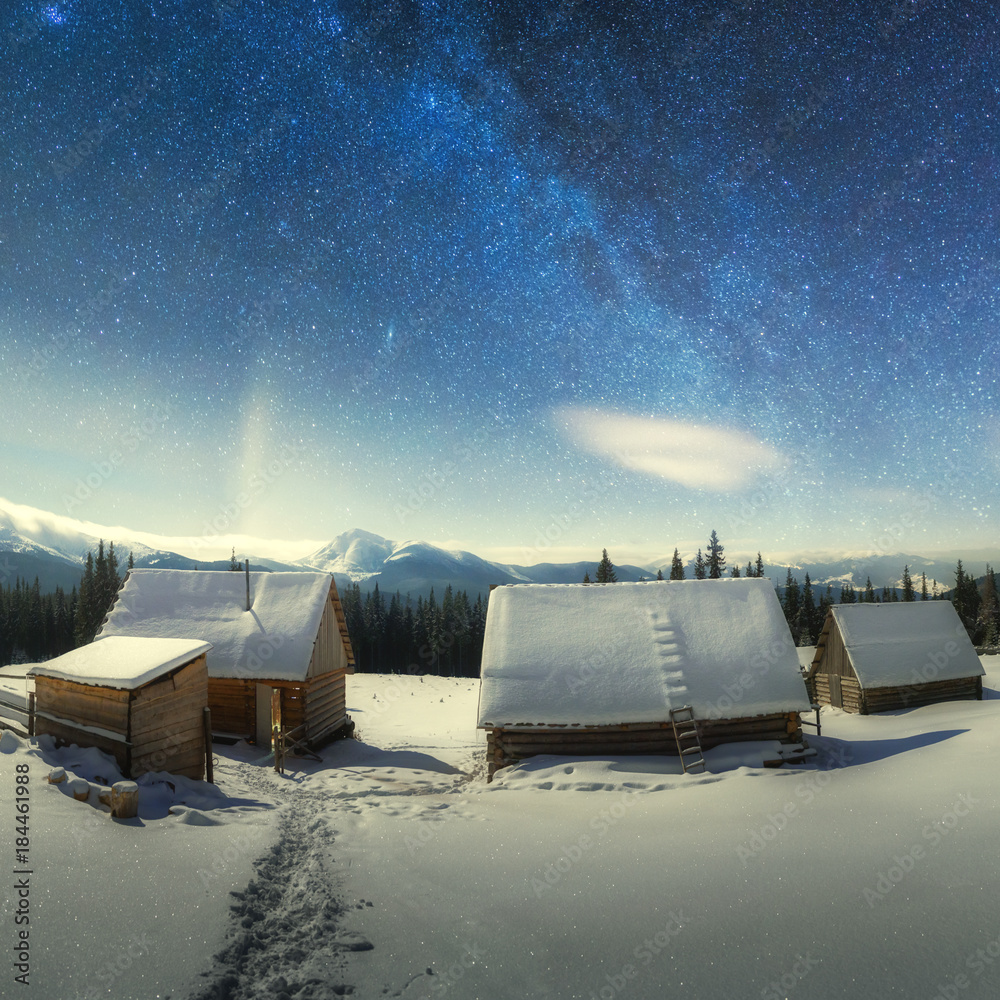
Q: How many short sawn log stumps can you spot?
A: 4